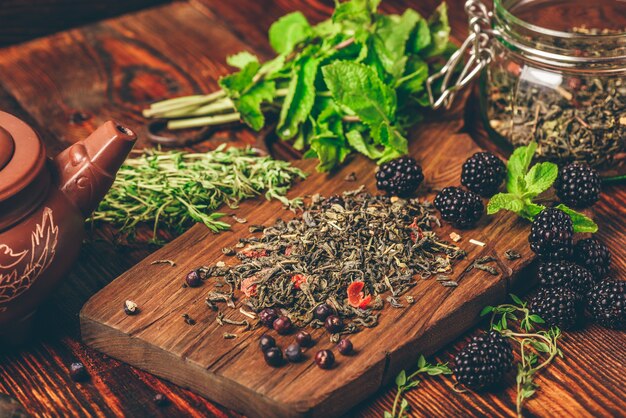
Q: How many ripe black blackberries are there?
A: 10